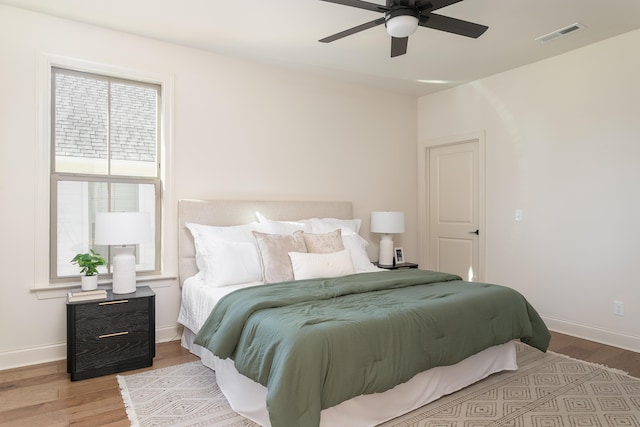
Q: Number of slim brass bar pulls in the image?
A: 2